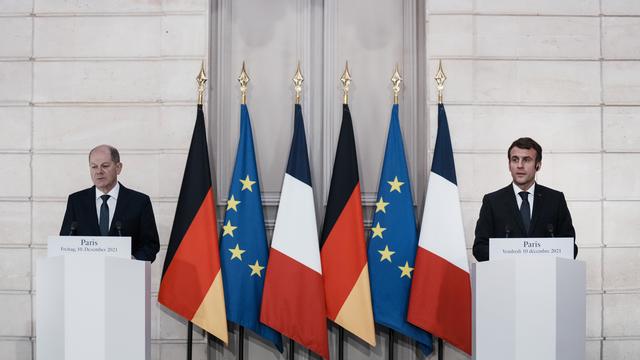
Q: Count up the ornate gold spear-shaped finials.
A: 6